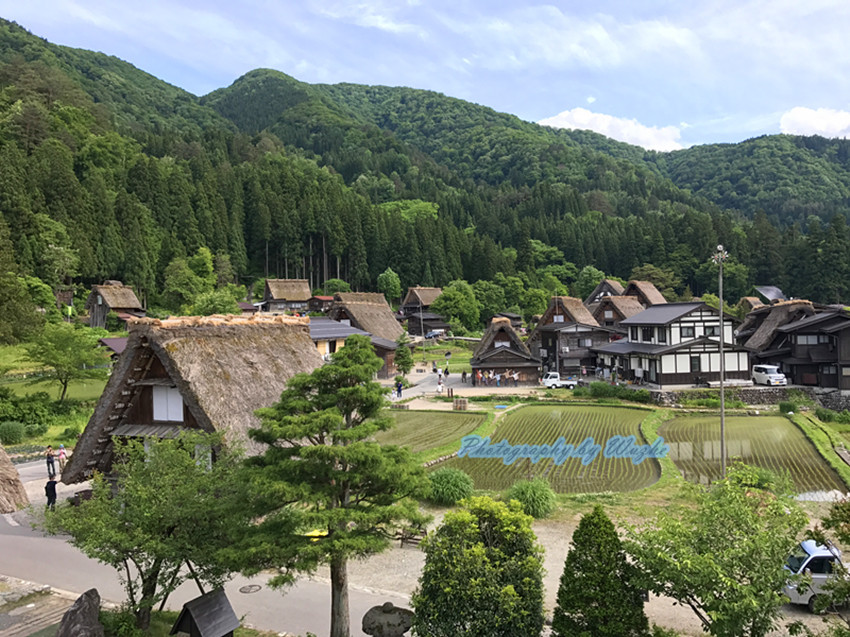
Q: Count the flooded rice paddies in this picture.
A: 3